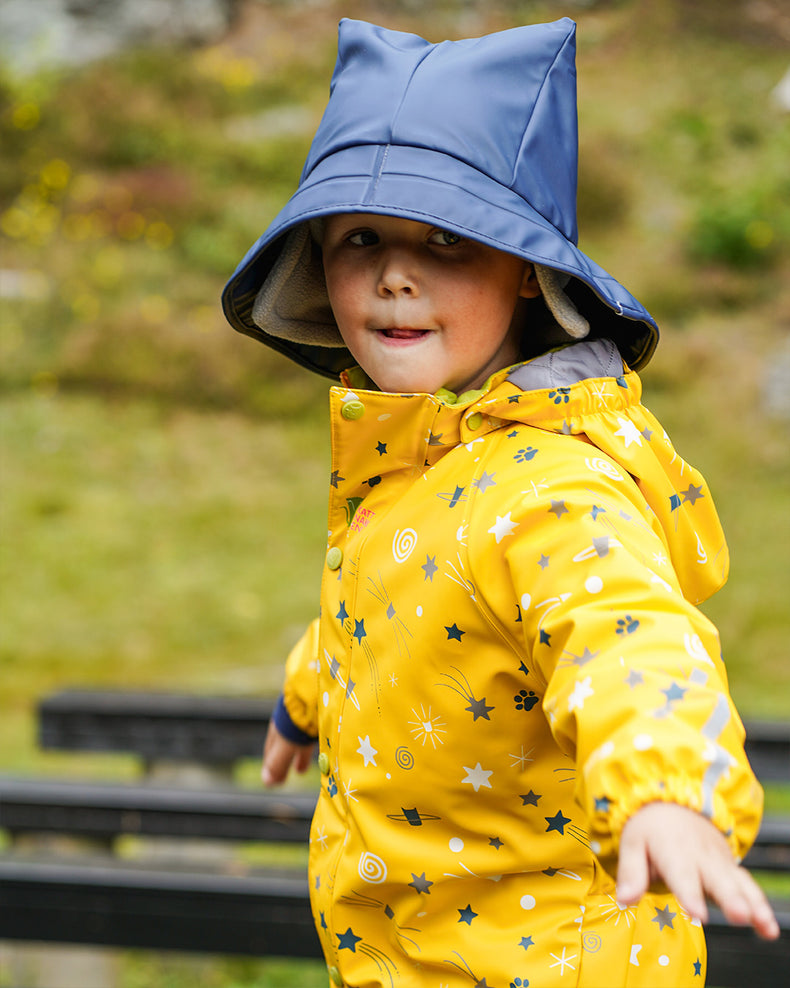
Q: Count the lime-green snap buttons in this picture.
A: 5